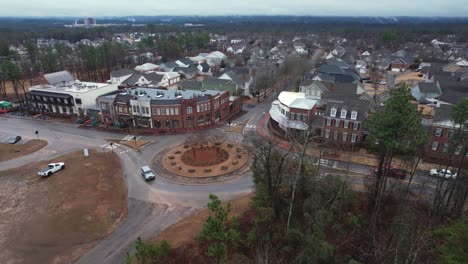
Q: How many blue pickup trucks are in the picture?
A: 0